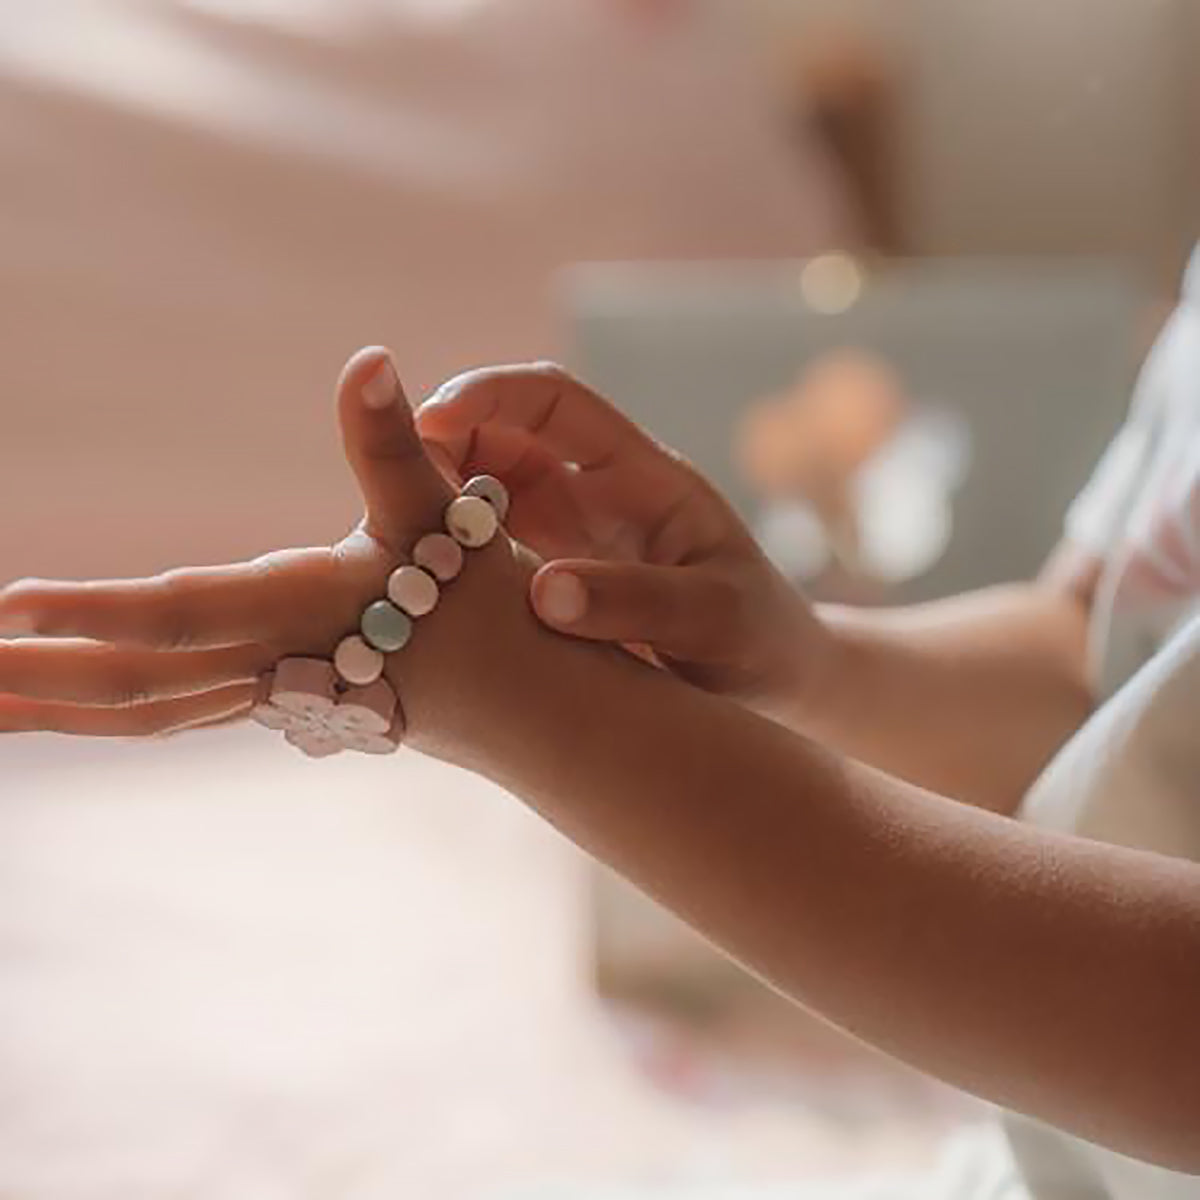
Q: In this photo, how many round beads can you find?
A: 6